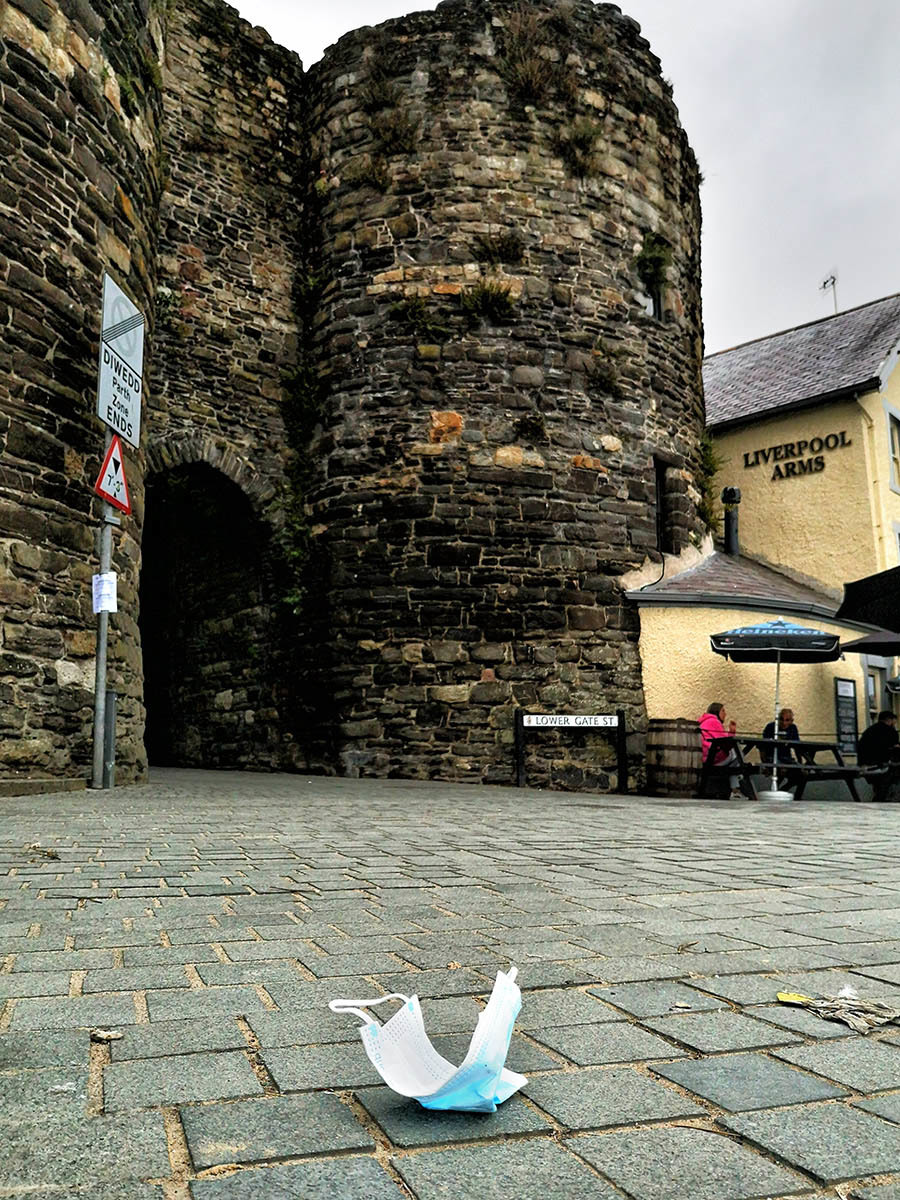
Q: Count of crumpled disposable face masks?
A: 1